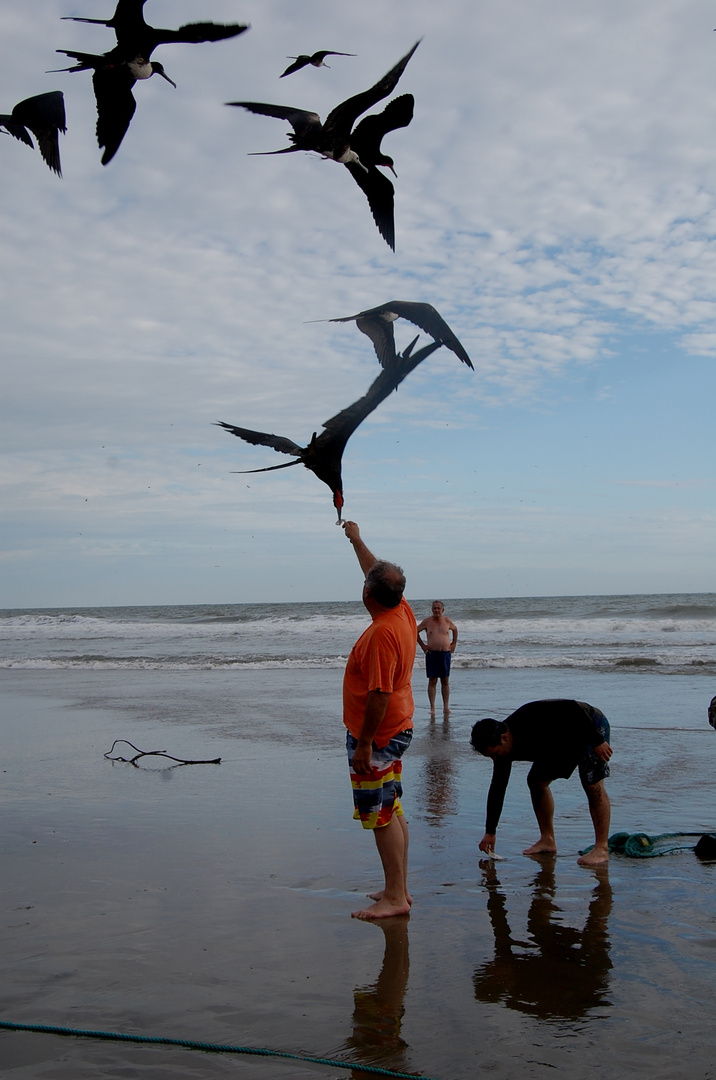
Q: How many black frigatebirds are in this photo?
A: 8